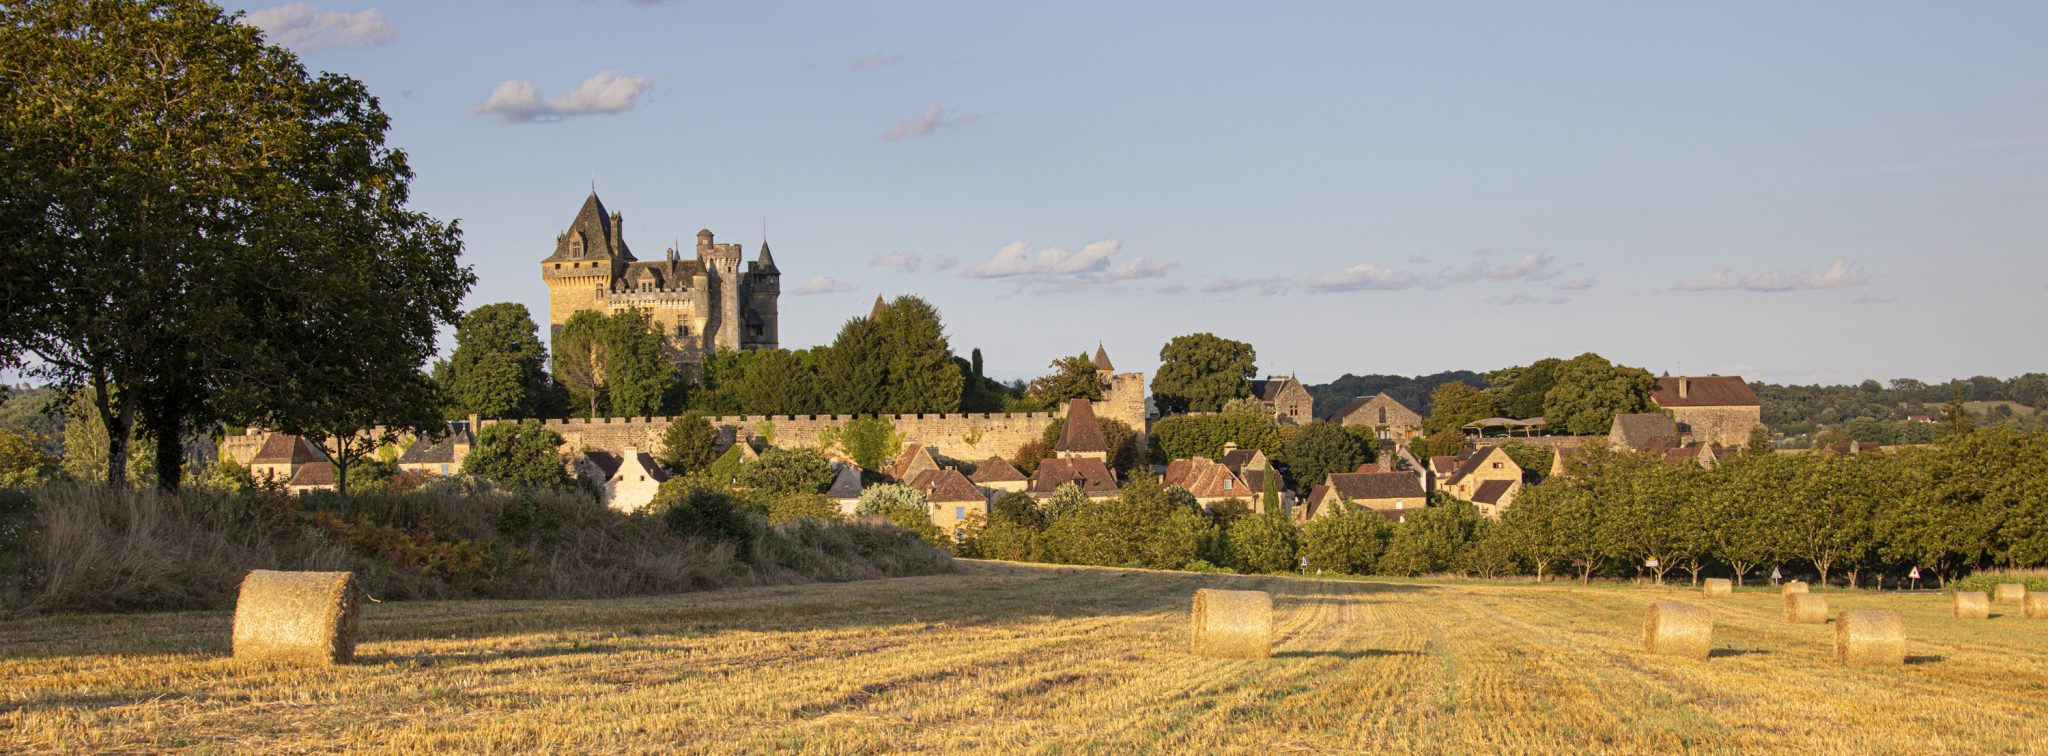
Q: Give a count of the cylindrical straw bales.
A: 10